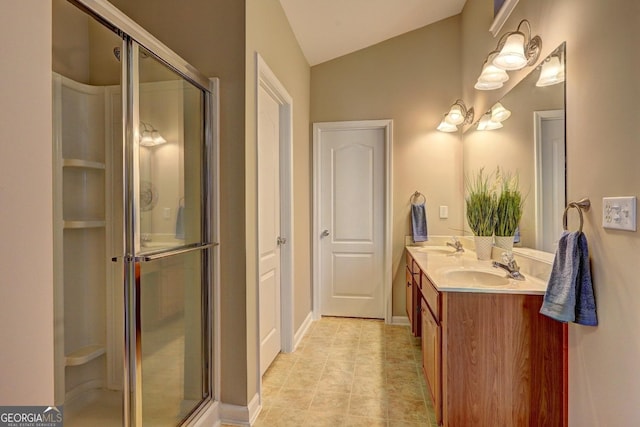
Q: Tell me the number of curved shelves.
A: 3